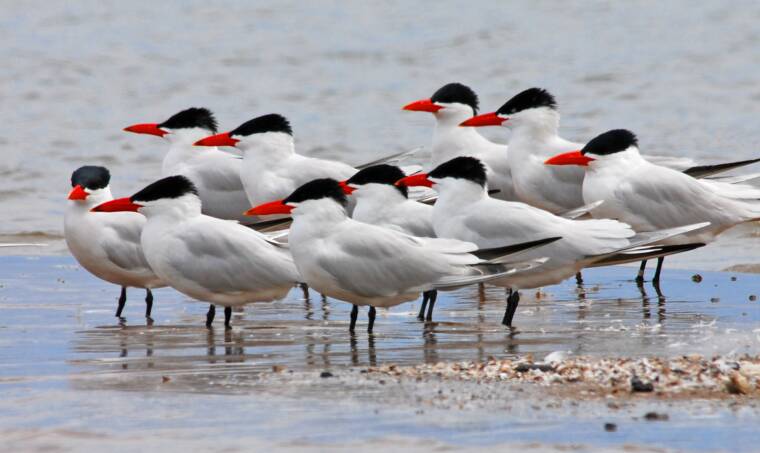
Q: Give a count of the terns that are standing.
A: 10